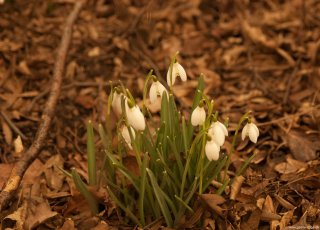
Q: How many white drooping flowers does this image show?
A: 9